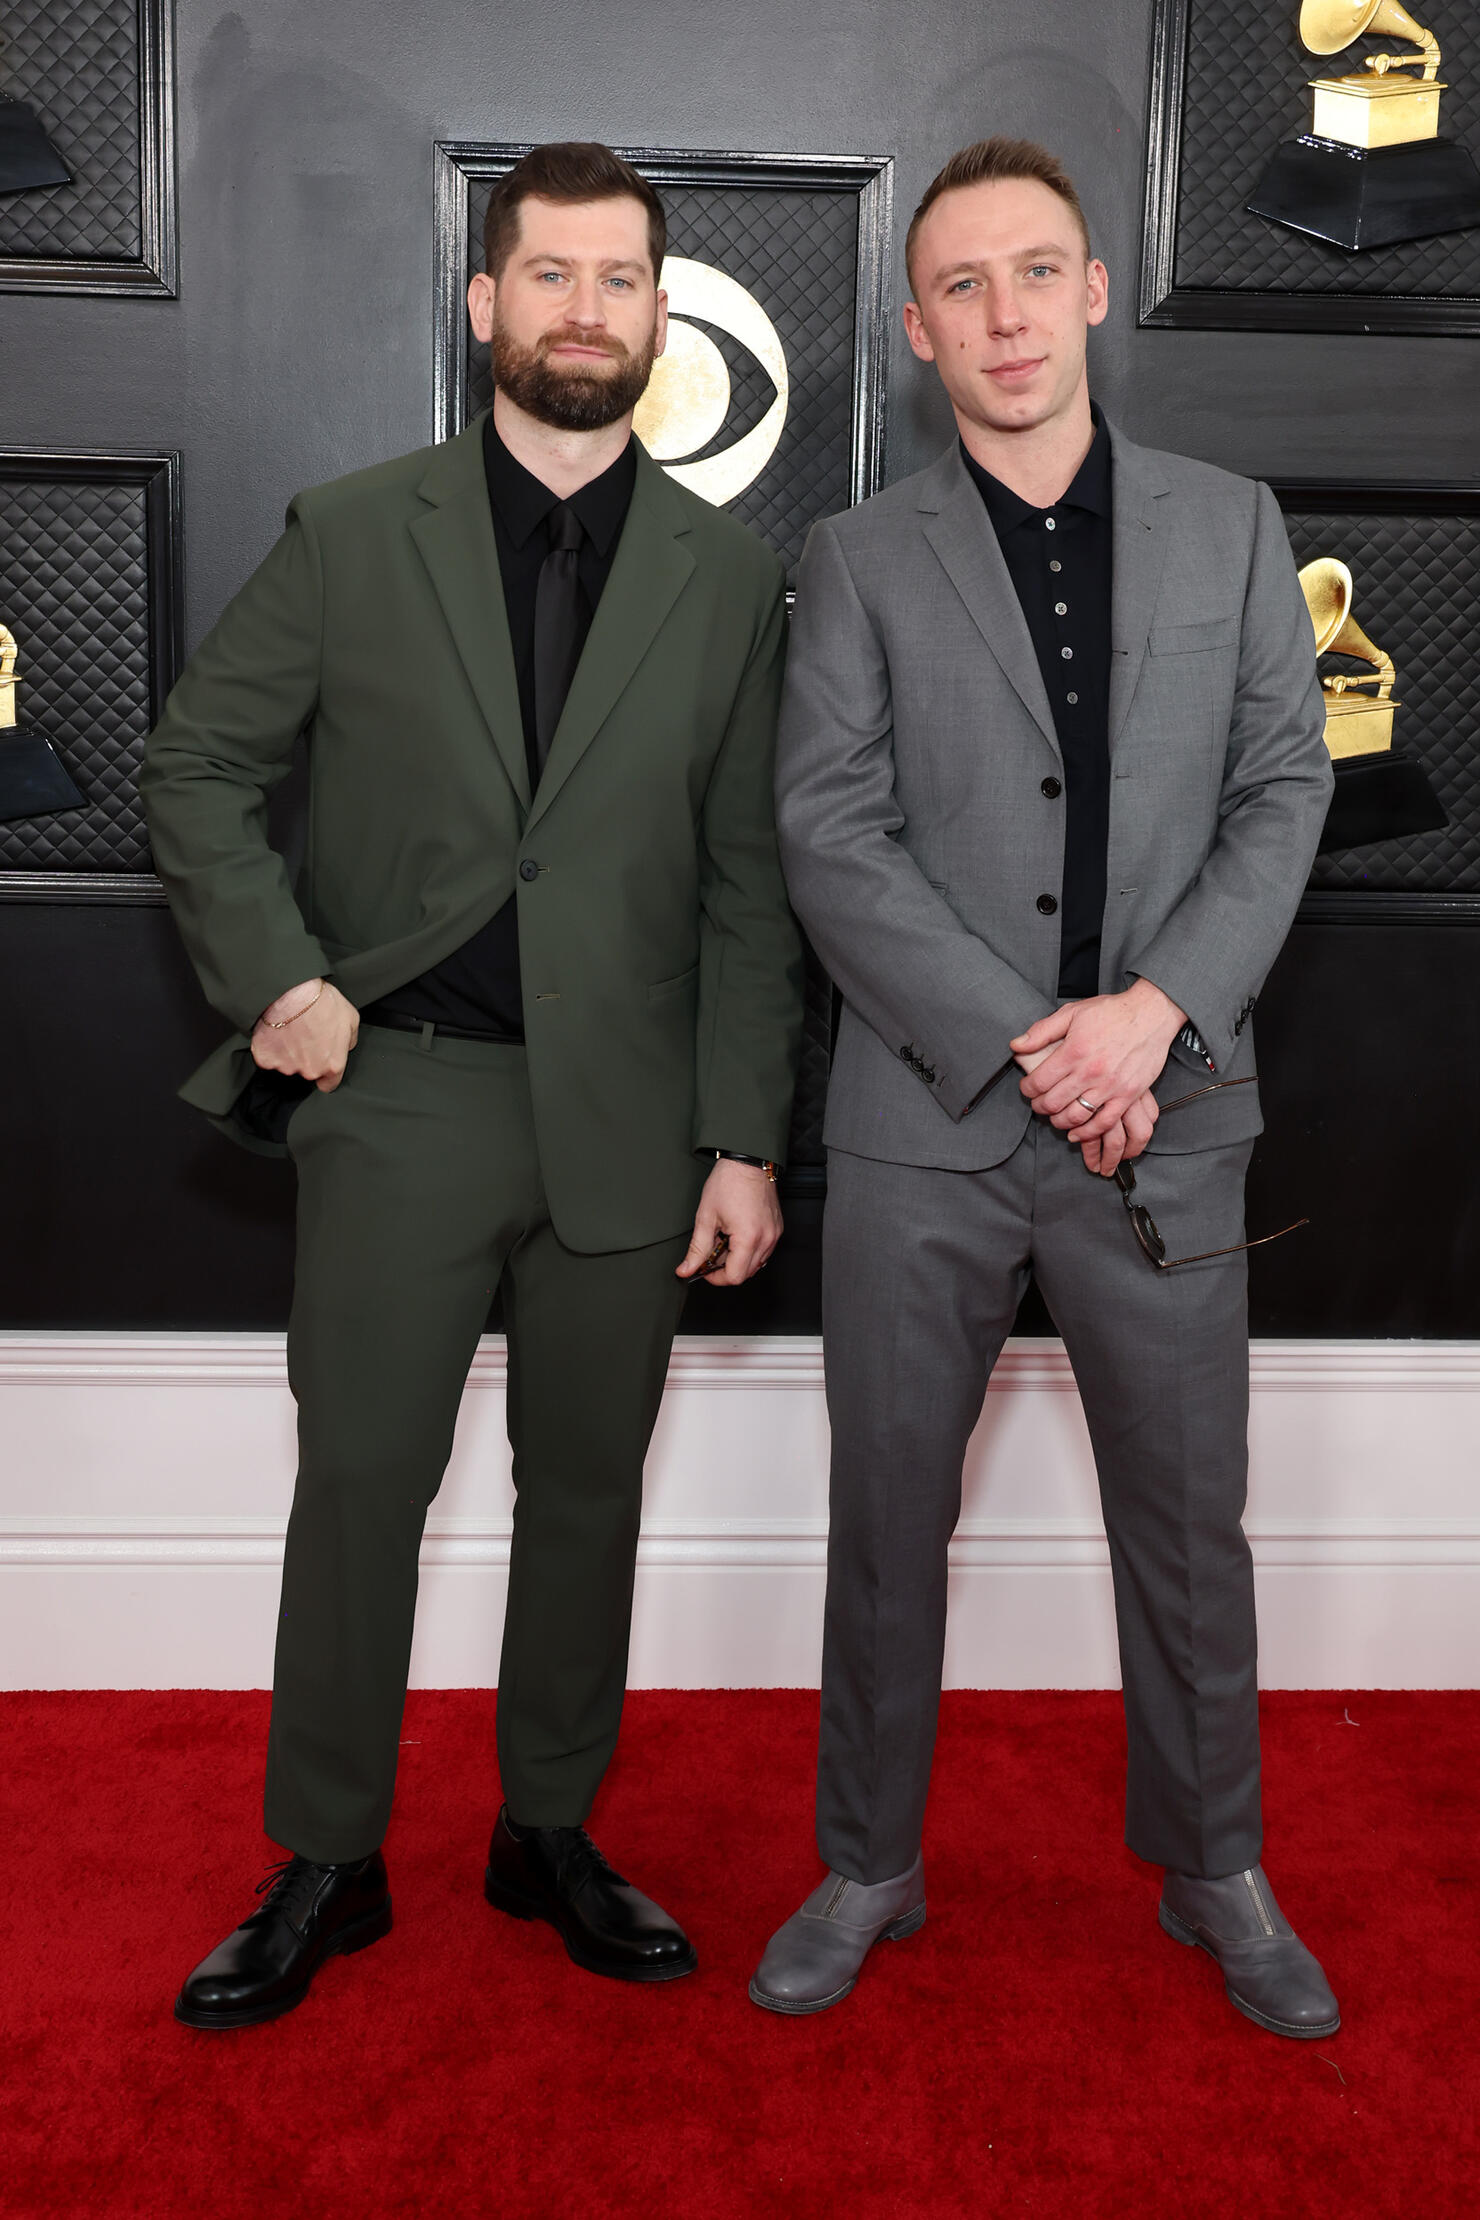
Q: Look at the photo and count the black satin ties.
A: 1